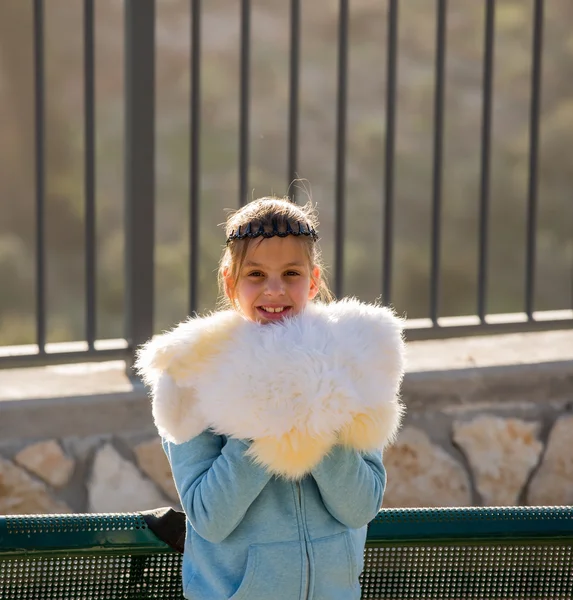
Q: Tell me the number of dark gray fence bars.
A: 11